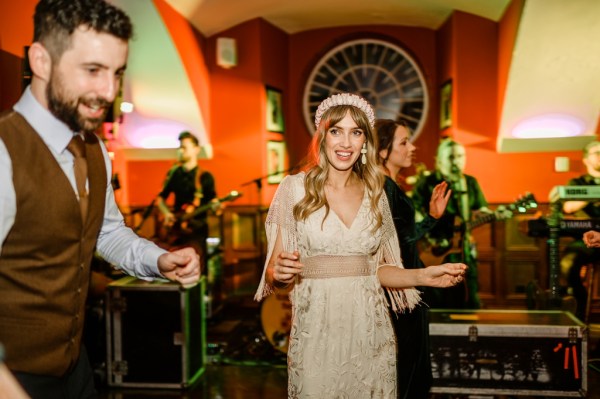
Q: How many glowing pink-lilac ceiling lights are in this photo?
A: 2